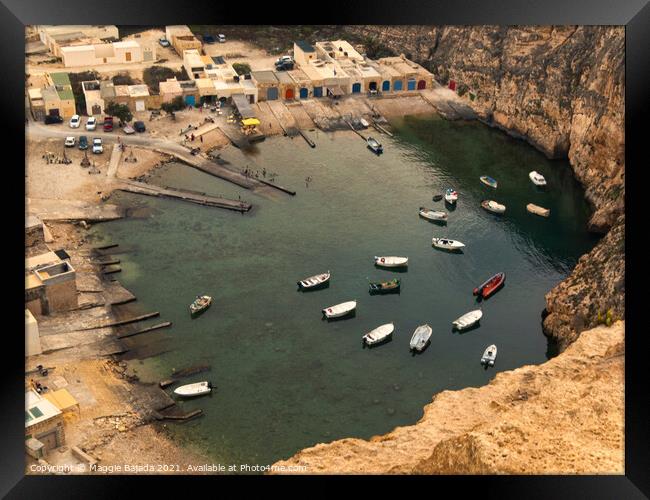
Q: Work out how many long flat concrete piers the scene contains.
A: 2